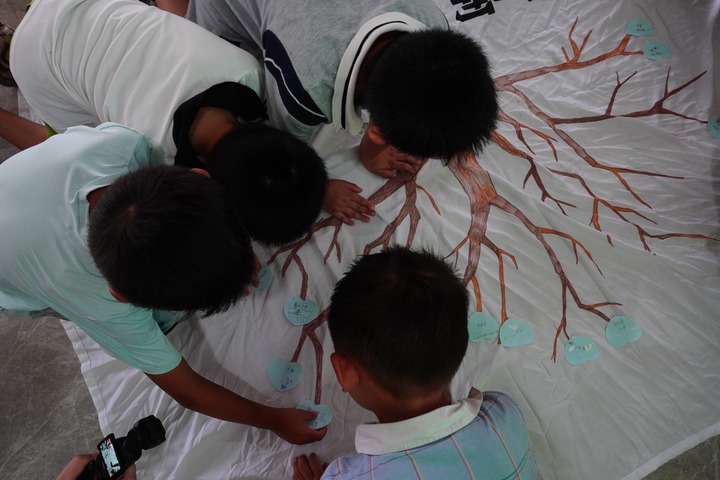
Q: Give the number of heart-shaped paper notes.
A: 11